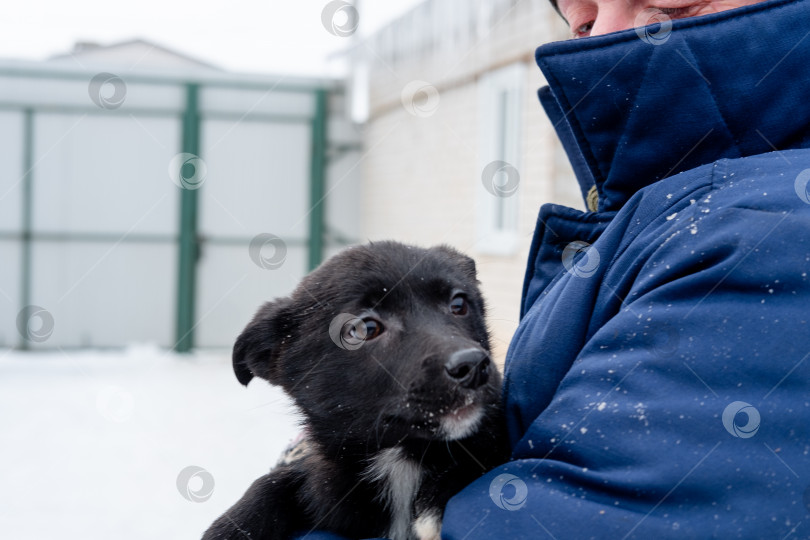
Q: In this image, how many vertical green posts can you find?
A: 3